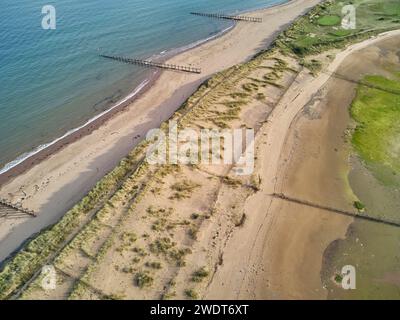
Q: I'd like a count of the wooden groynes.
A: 3